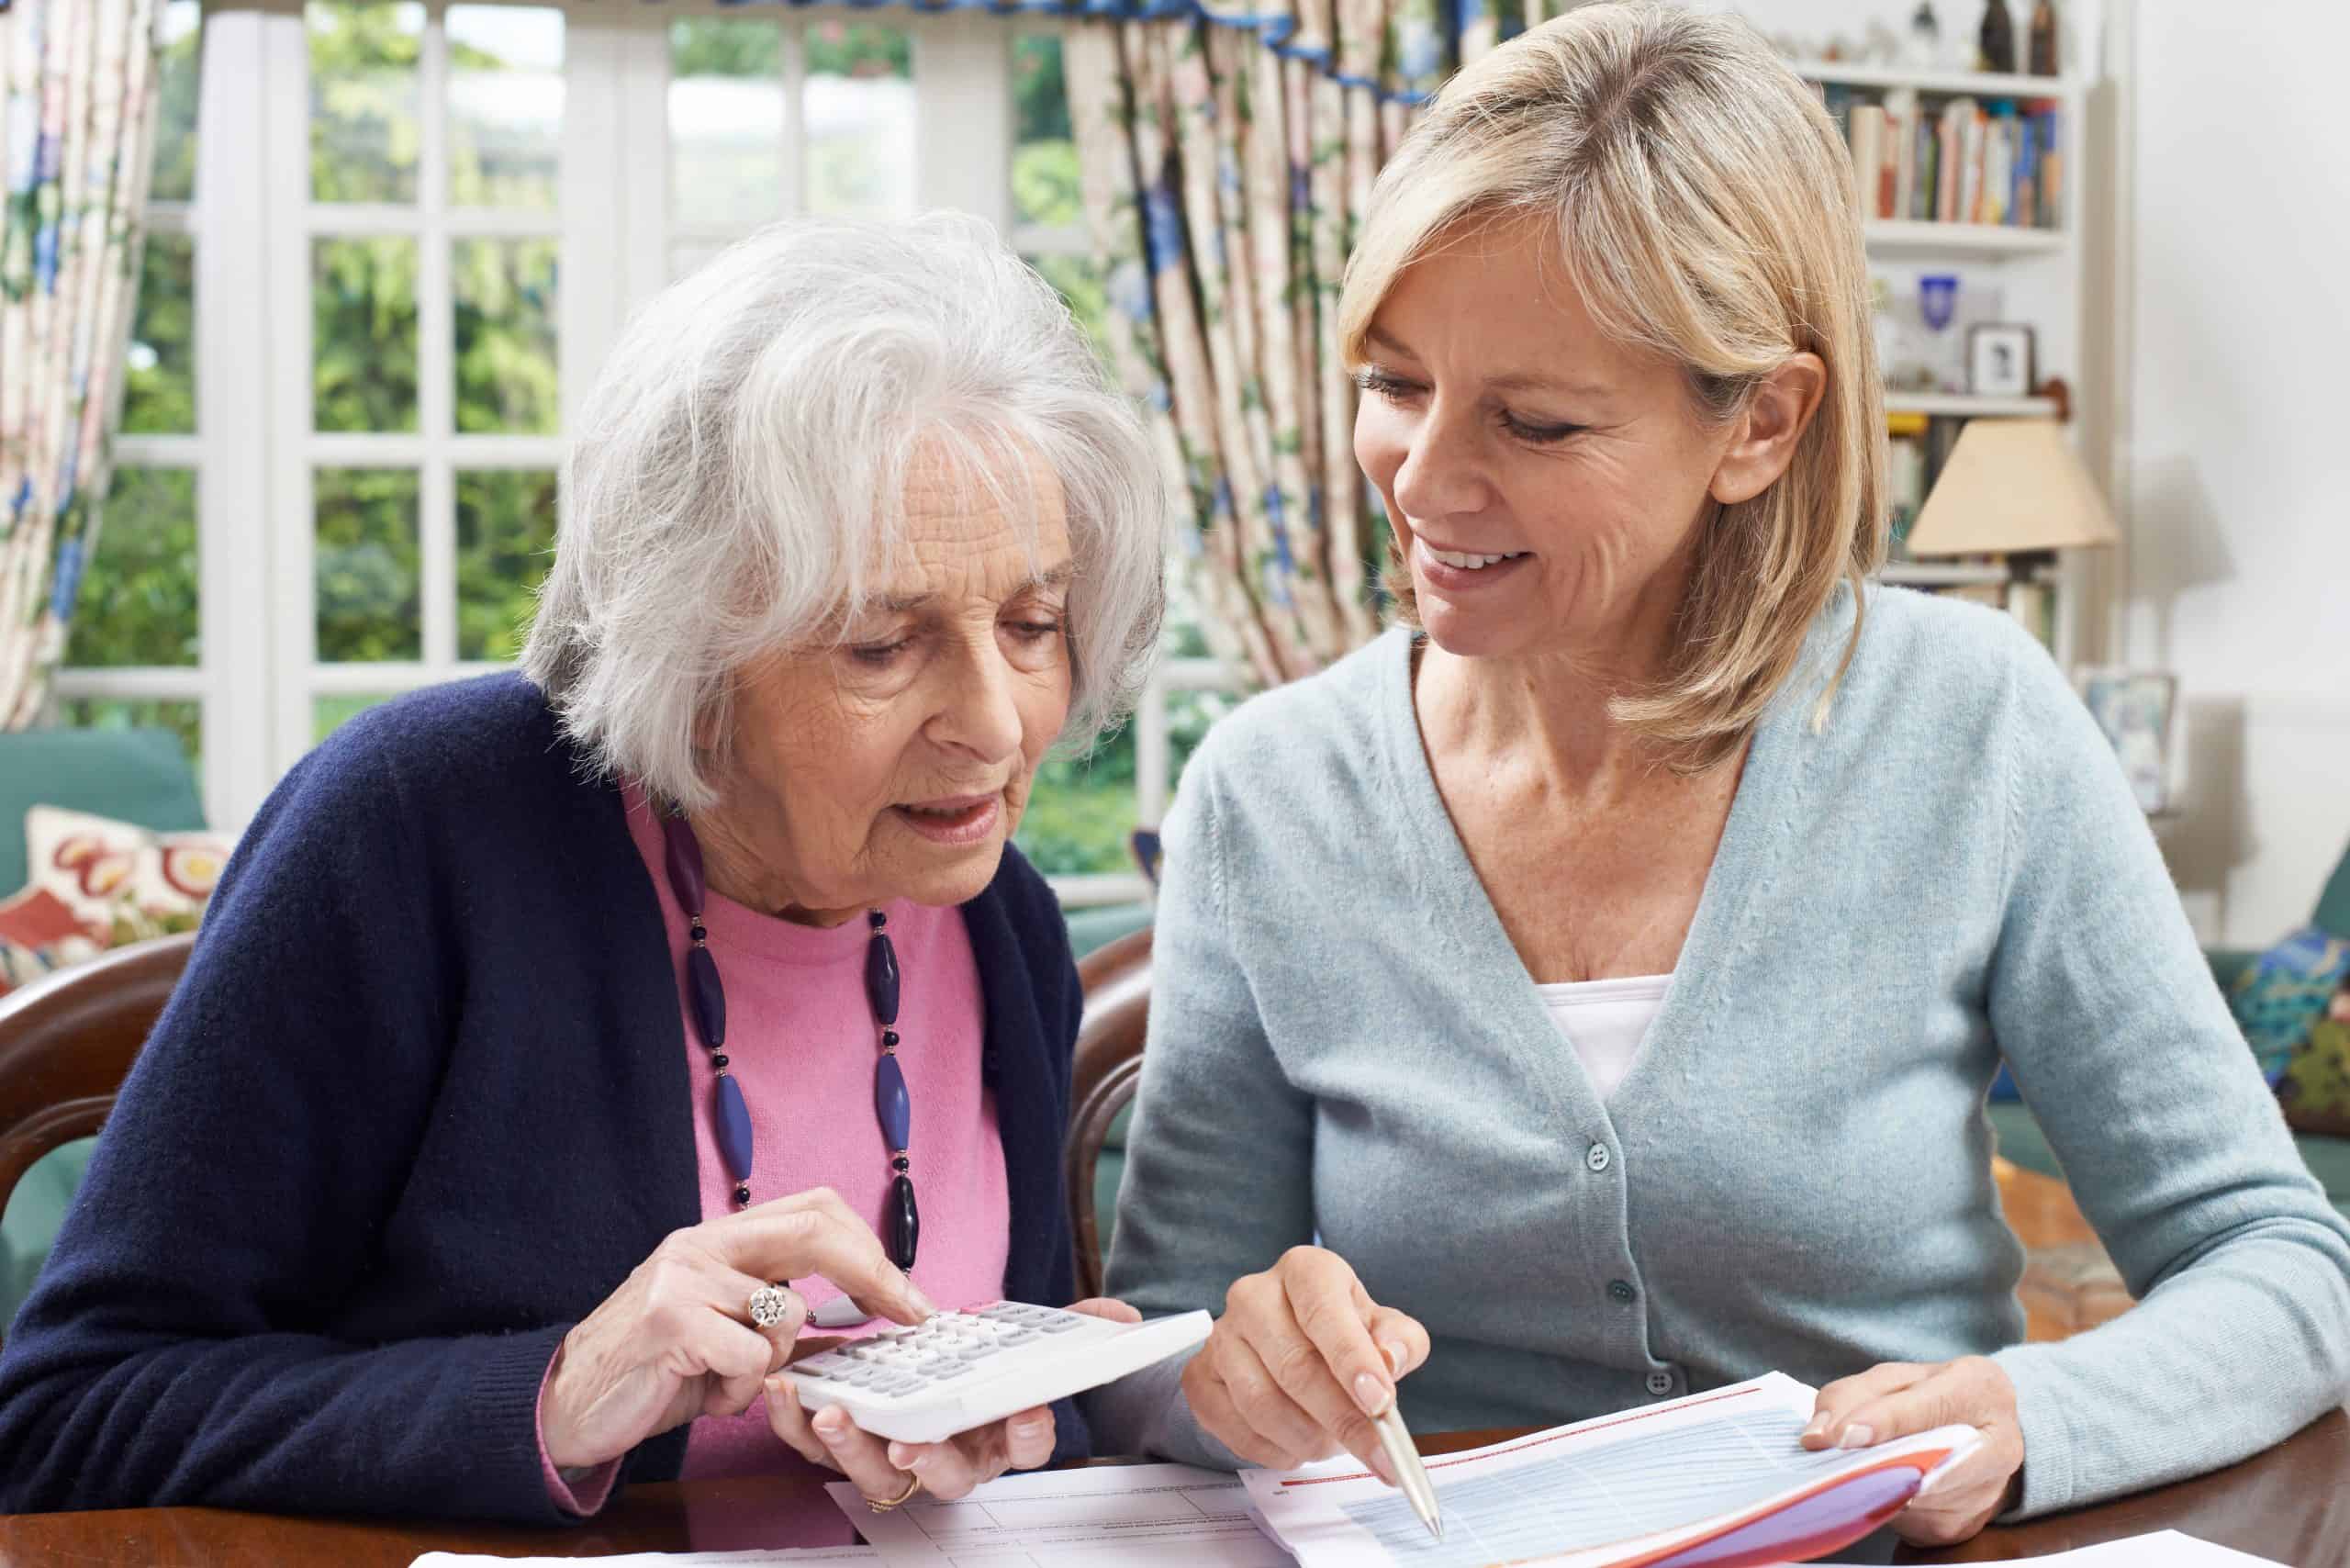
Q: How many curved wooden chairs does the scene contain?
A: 2